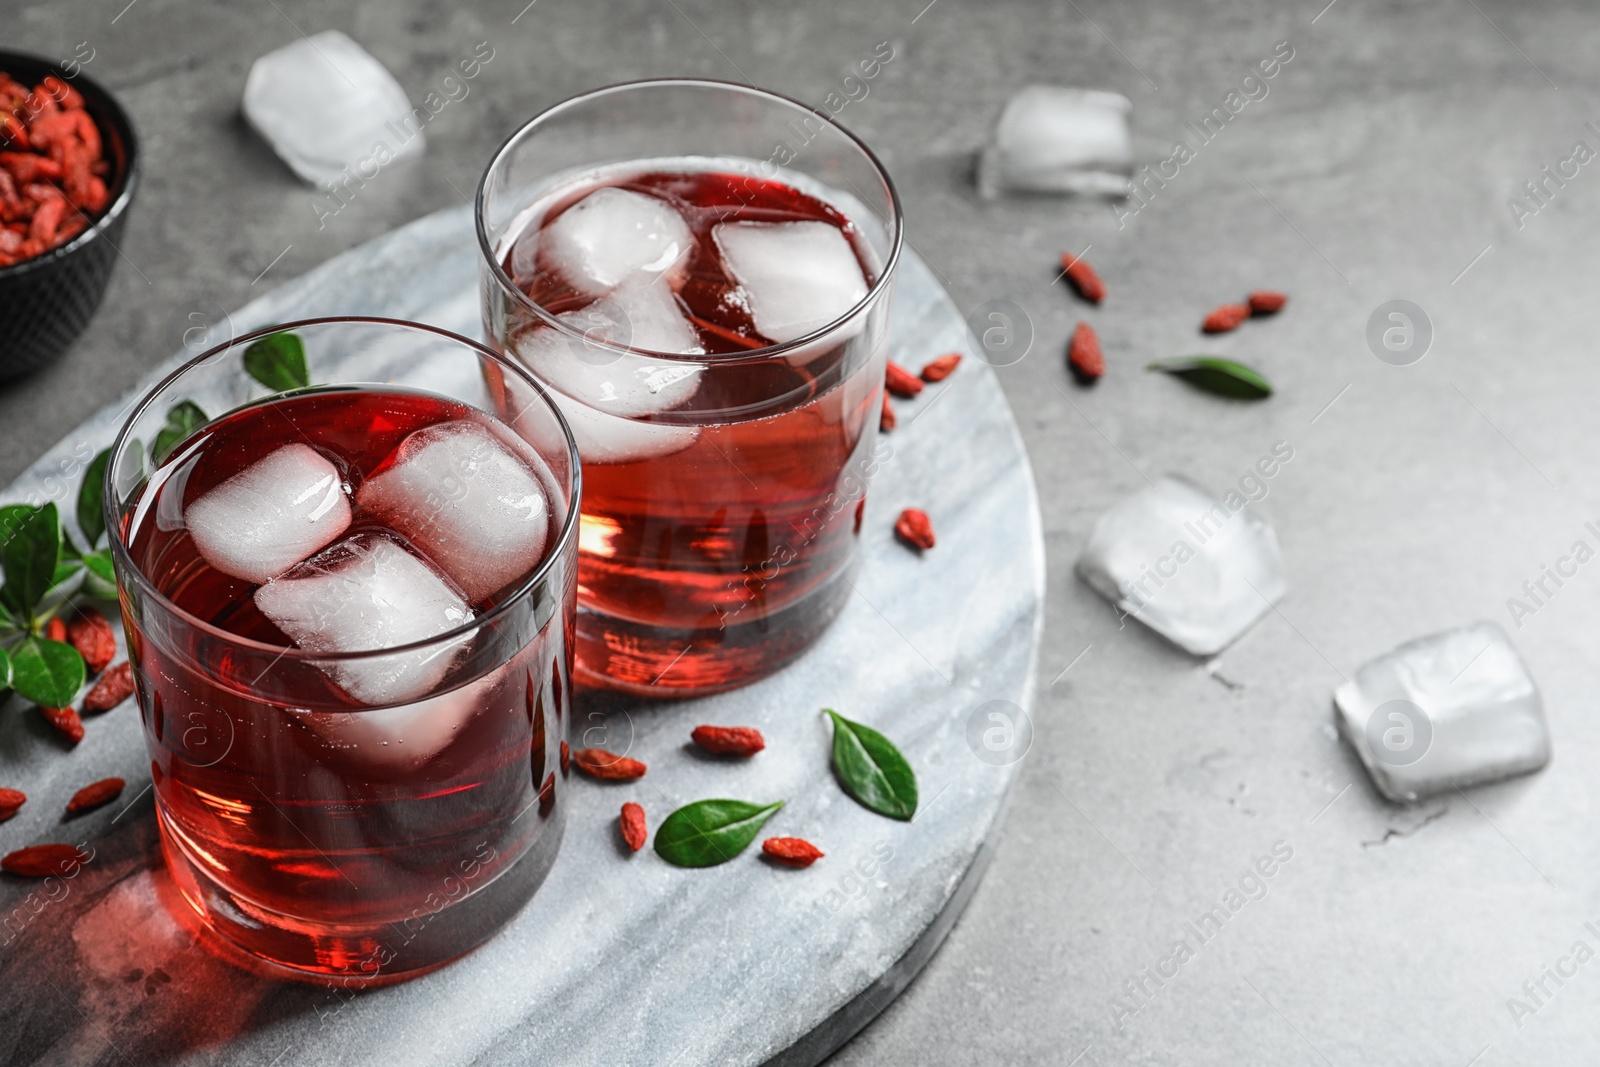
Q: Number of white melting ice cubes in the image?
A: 10